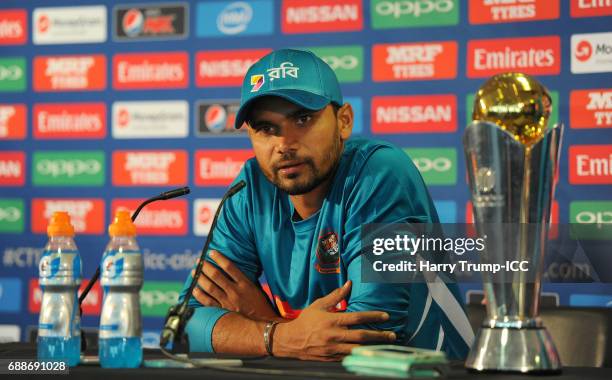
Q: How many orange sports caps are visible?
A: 2